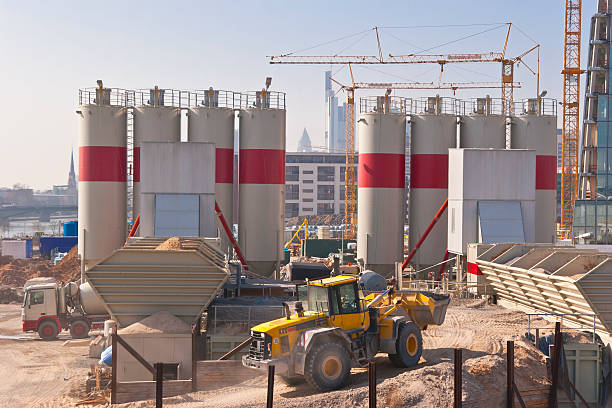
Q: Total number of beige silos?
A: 8